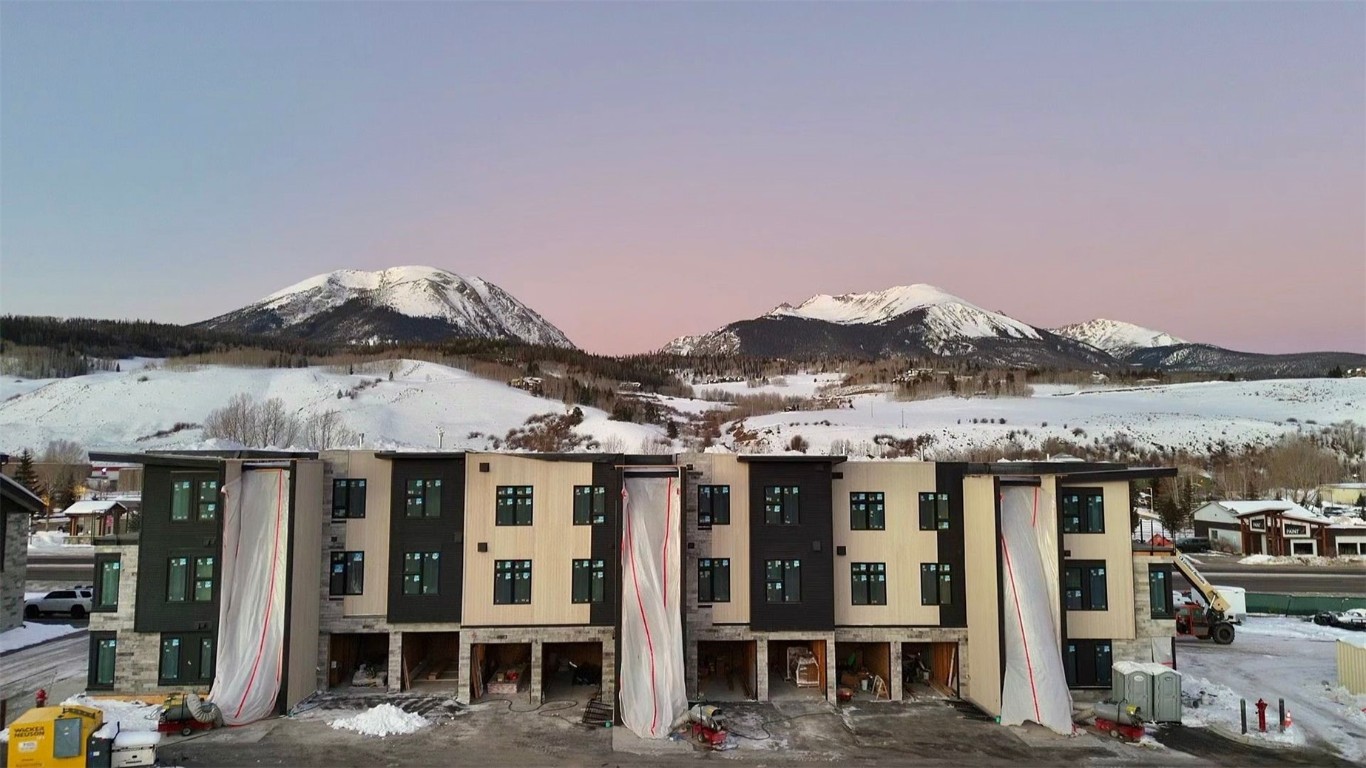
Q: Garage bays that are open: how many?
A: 8